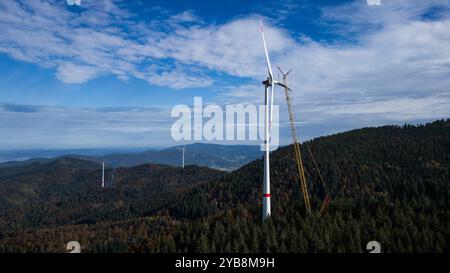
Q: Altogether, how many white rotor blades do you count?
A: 3